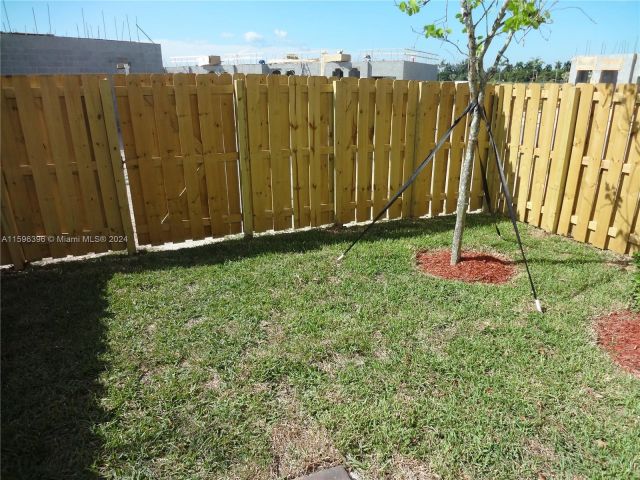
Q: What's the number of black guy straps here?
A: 3